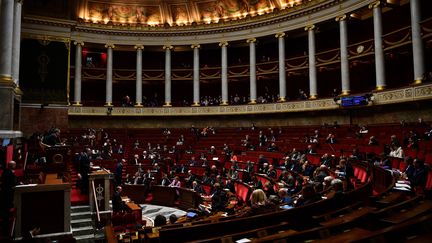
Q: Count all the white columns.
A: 14